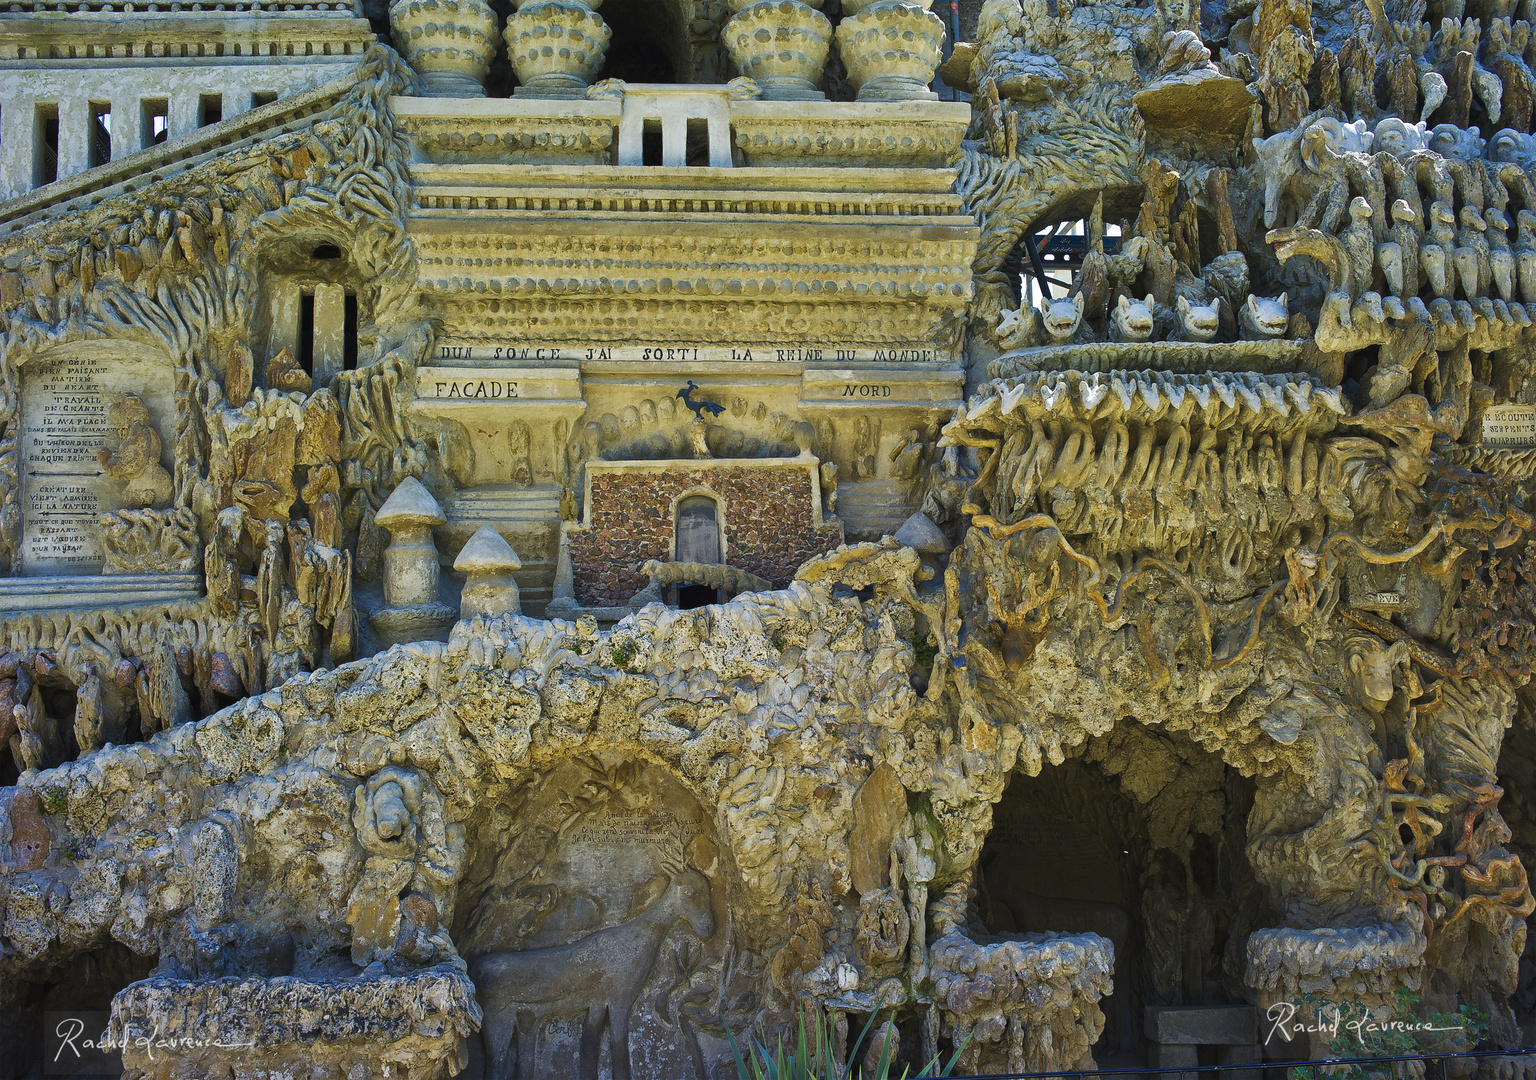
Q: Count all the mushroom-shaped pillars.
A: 3